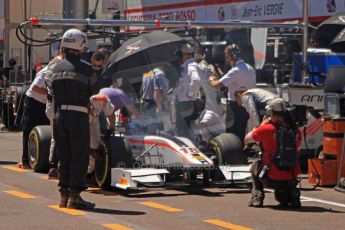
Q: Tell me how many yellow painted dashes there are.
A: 8